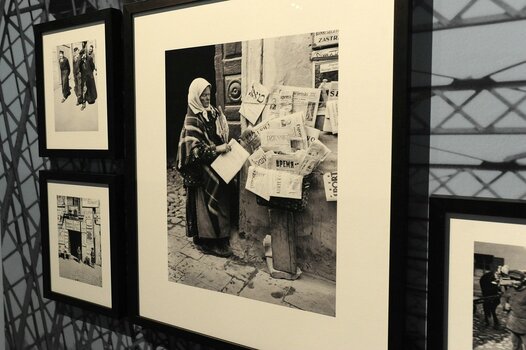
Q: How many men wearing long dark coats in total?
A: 3